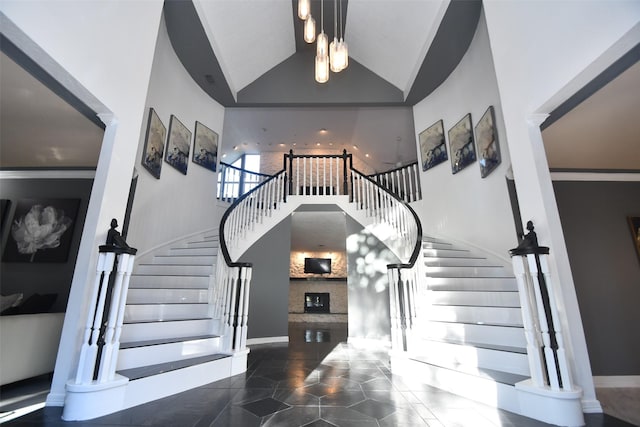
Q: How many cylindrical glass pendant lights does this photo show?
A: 6